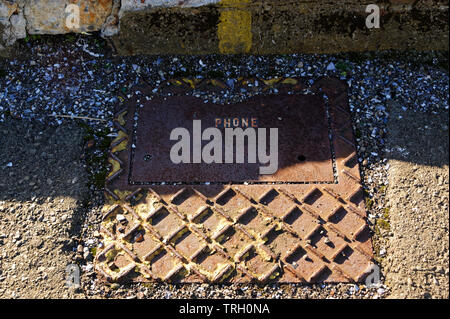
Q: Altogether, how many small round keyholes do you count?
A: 2